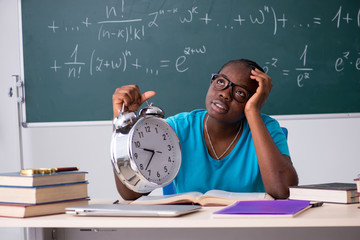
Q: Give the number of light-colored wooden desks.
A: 1